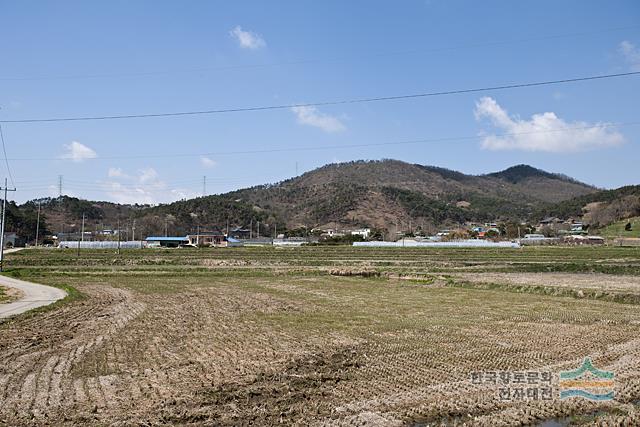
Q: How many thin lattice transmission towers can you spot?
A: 3